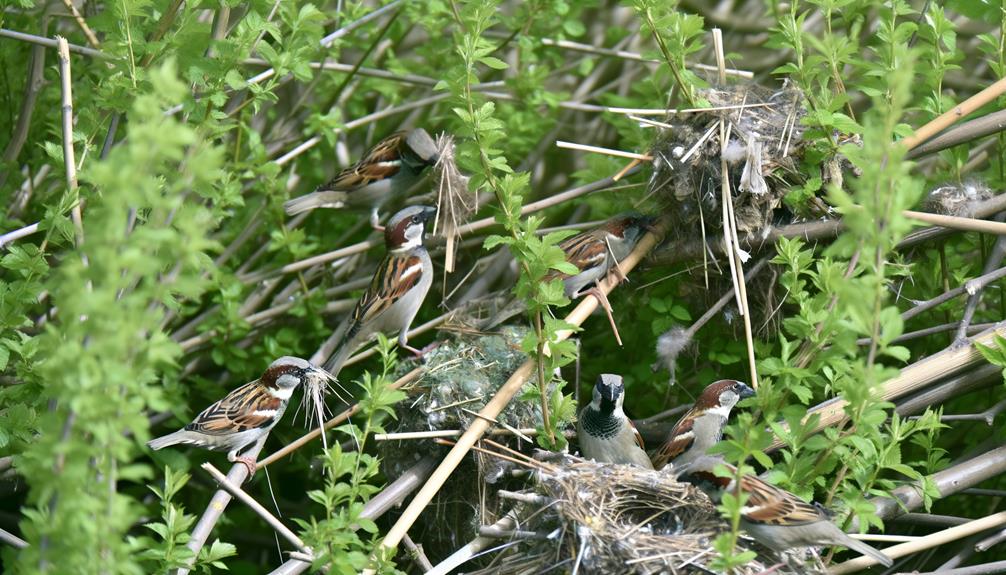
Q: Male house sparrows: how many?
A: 7